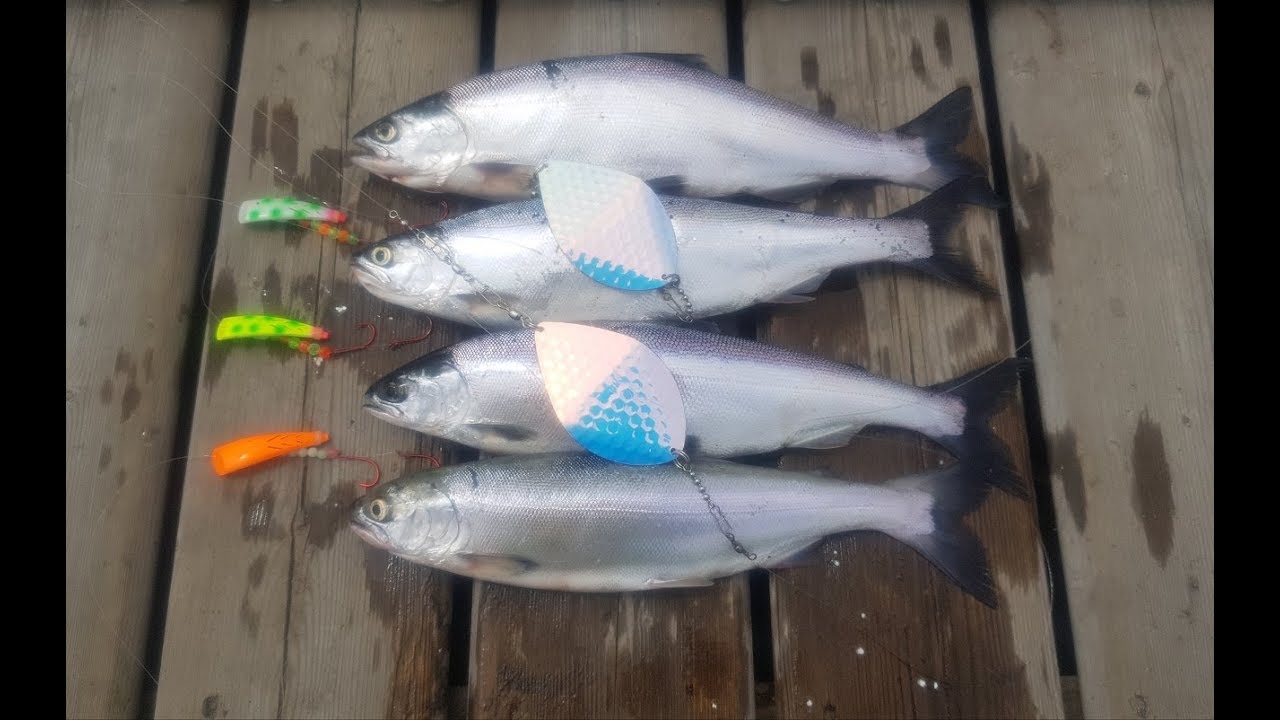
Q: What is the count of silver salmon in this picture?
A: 4